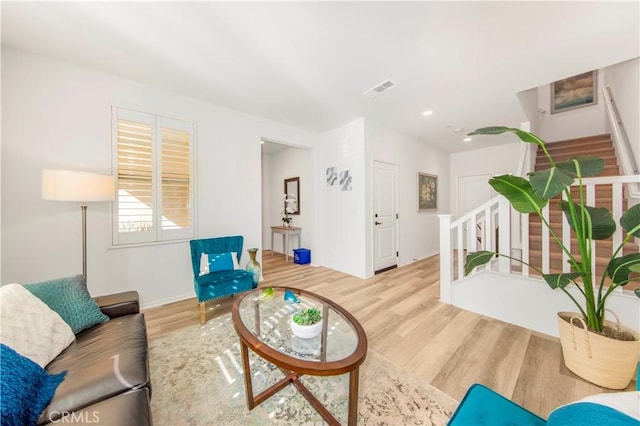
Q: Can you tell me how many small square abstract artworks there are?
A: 2